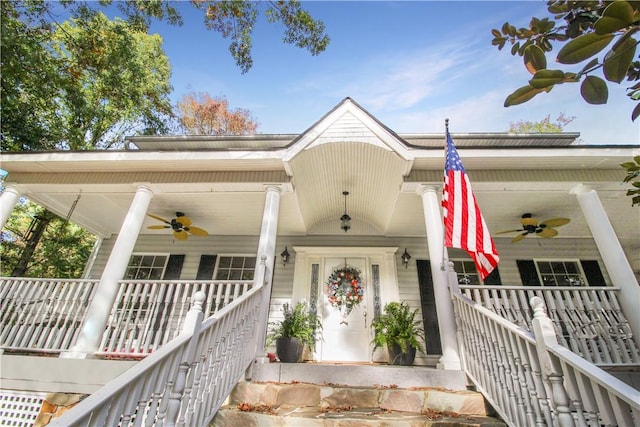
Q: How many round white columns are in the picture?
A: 5